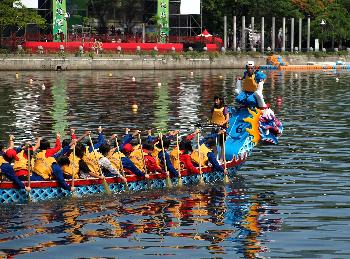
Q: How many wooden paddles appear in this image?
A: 9